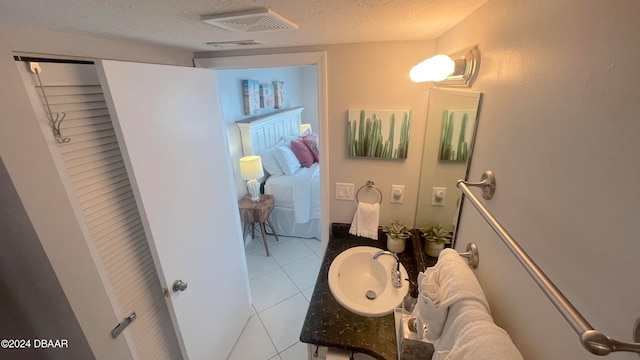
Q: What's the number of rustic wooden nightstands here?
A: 1